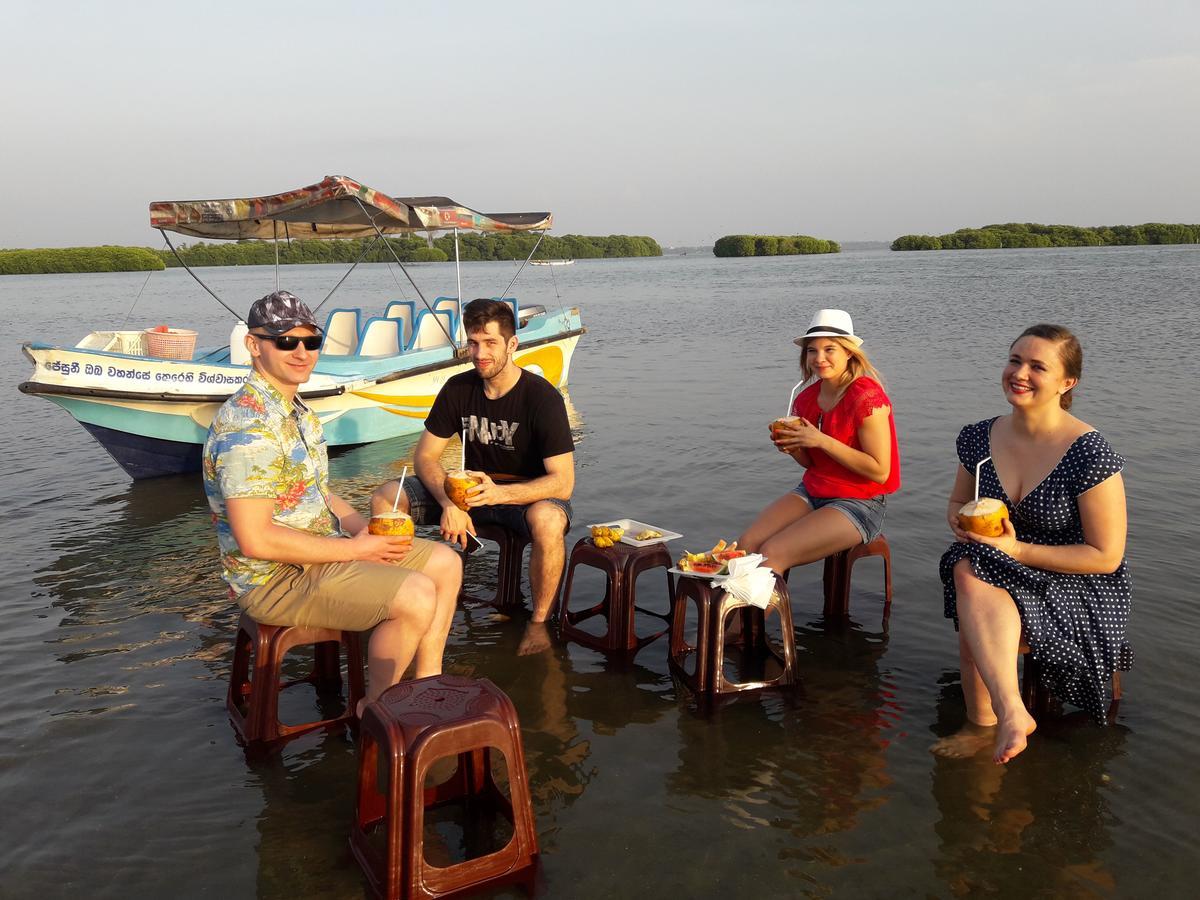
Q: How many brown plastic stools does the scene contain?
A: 7